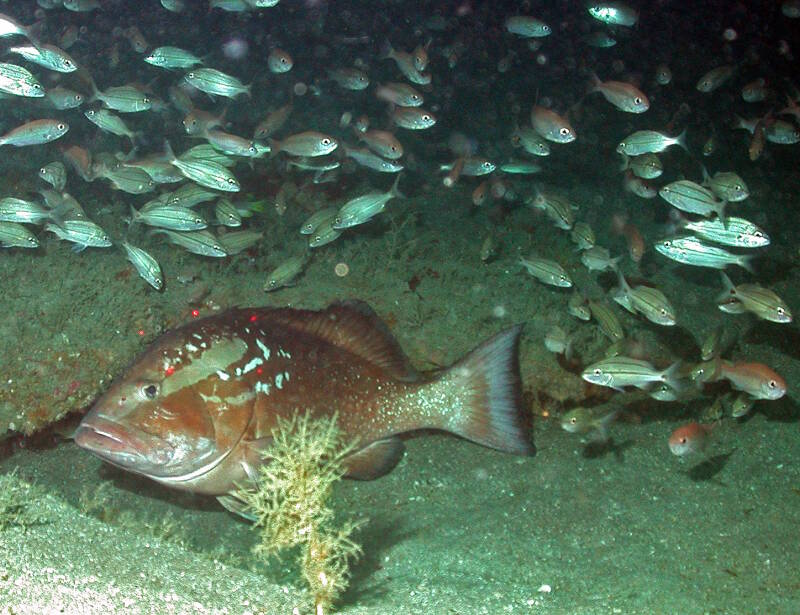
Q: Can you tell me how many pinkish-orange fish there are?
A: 2